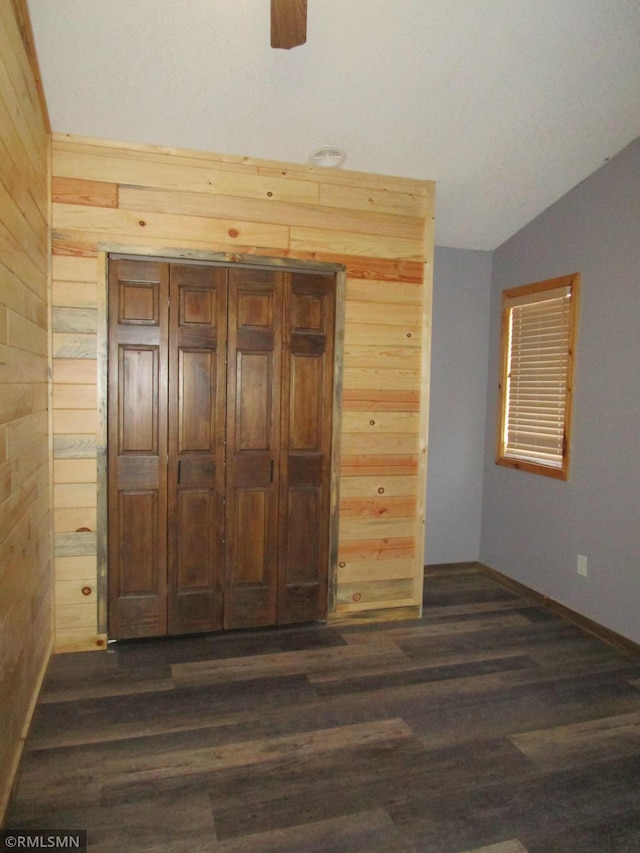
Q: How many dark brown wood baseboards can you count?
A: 2